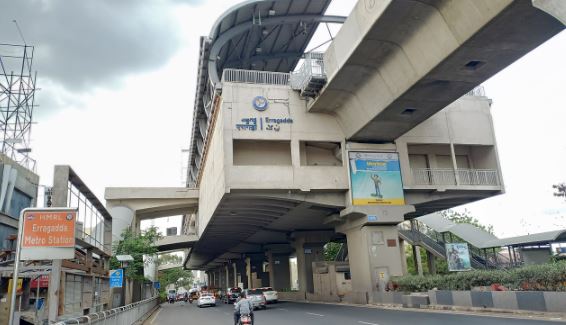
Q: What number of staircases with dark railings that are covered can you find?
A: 1